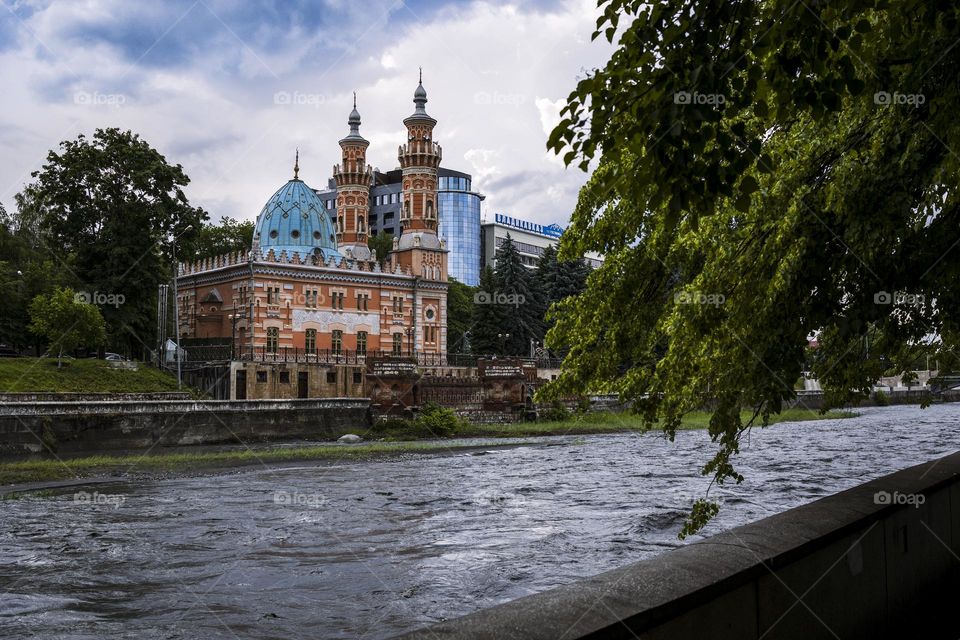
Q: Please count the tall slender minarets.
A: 2